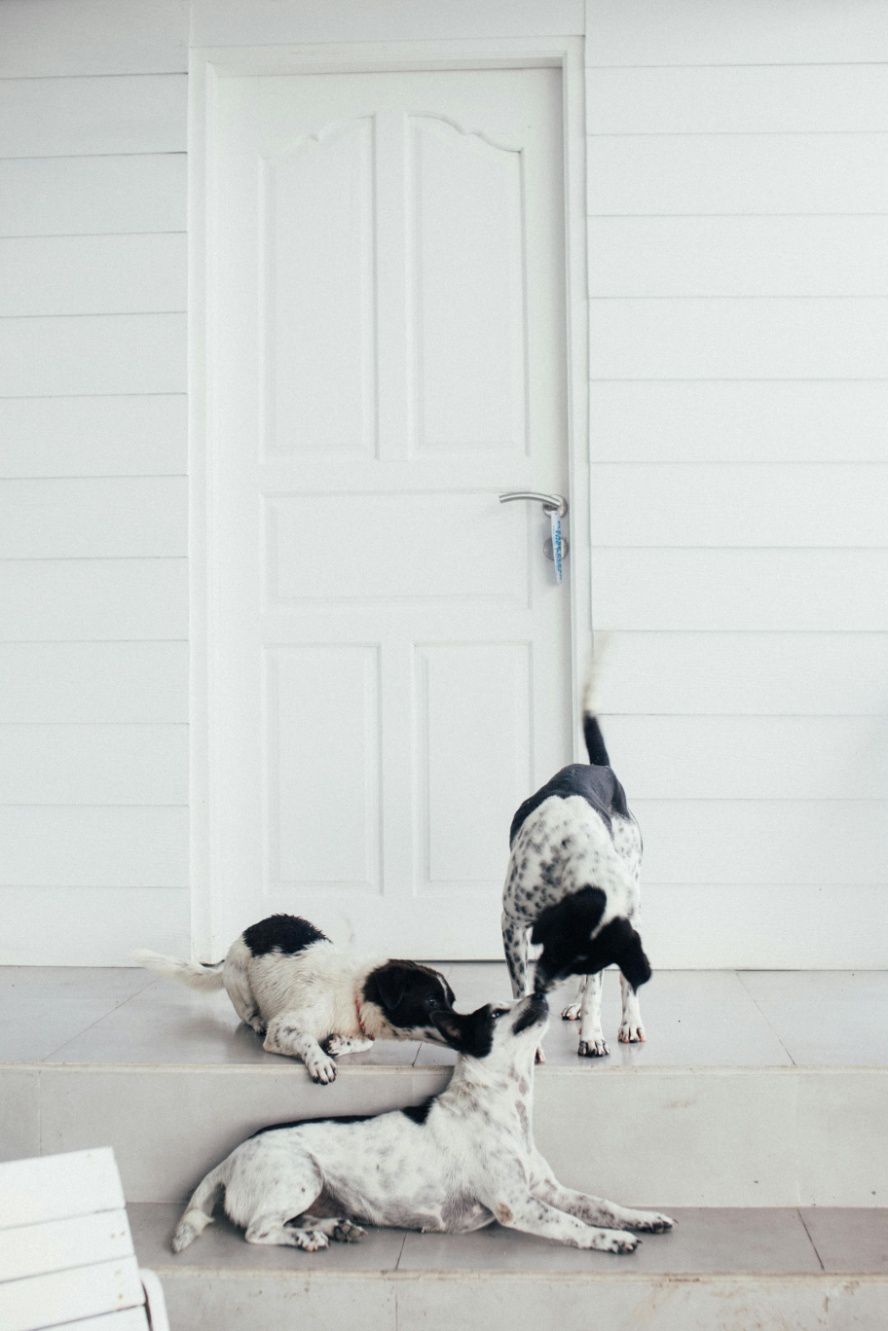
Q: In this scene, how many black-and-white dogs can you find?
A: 3